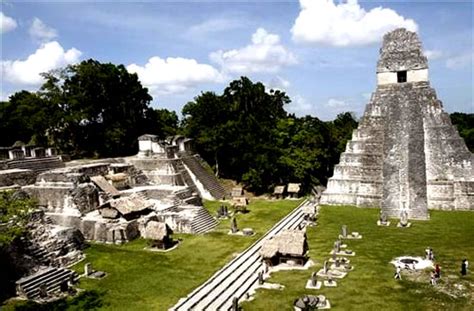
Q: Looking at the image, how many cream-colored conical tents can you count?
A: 0